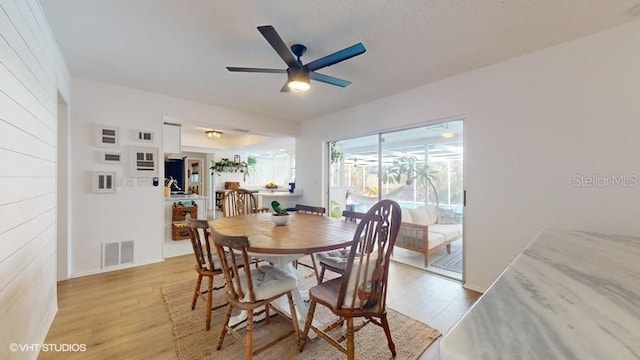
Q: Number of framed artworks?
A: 5